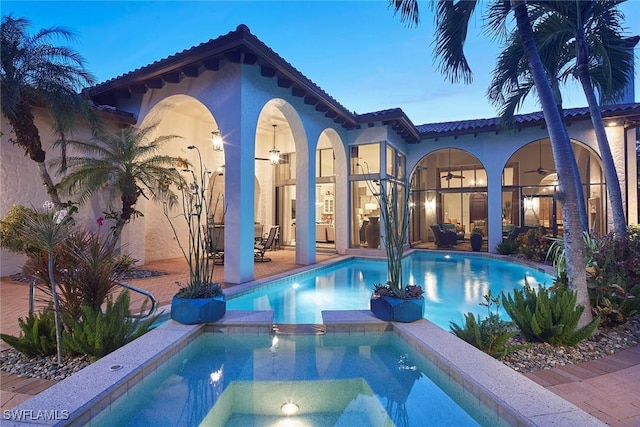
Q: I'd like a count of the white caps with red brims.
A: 0